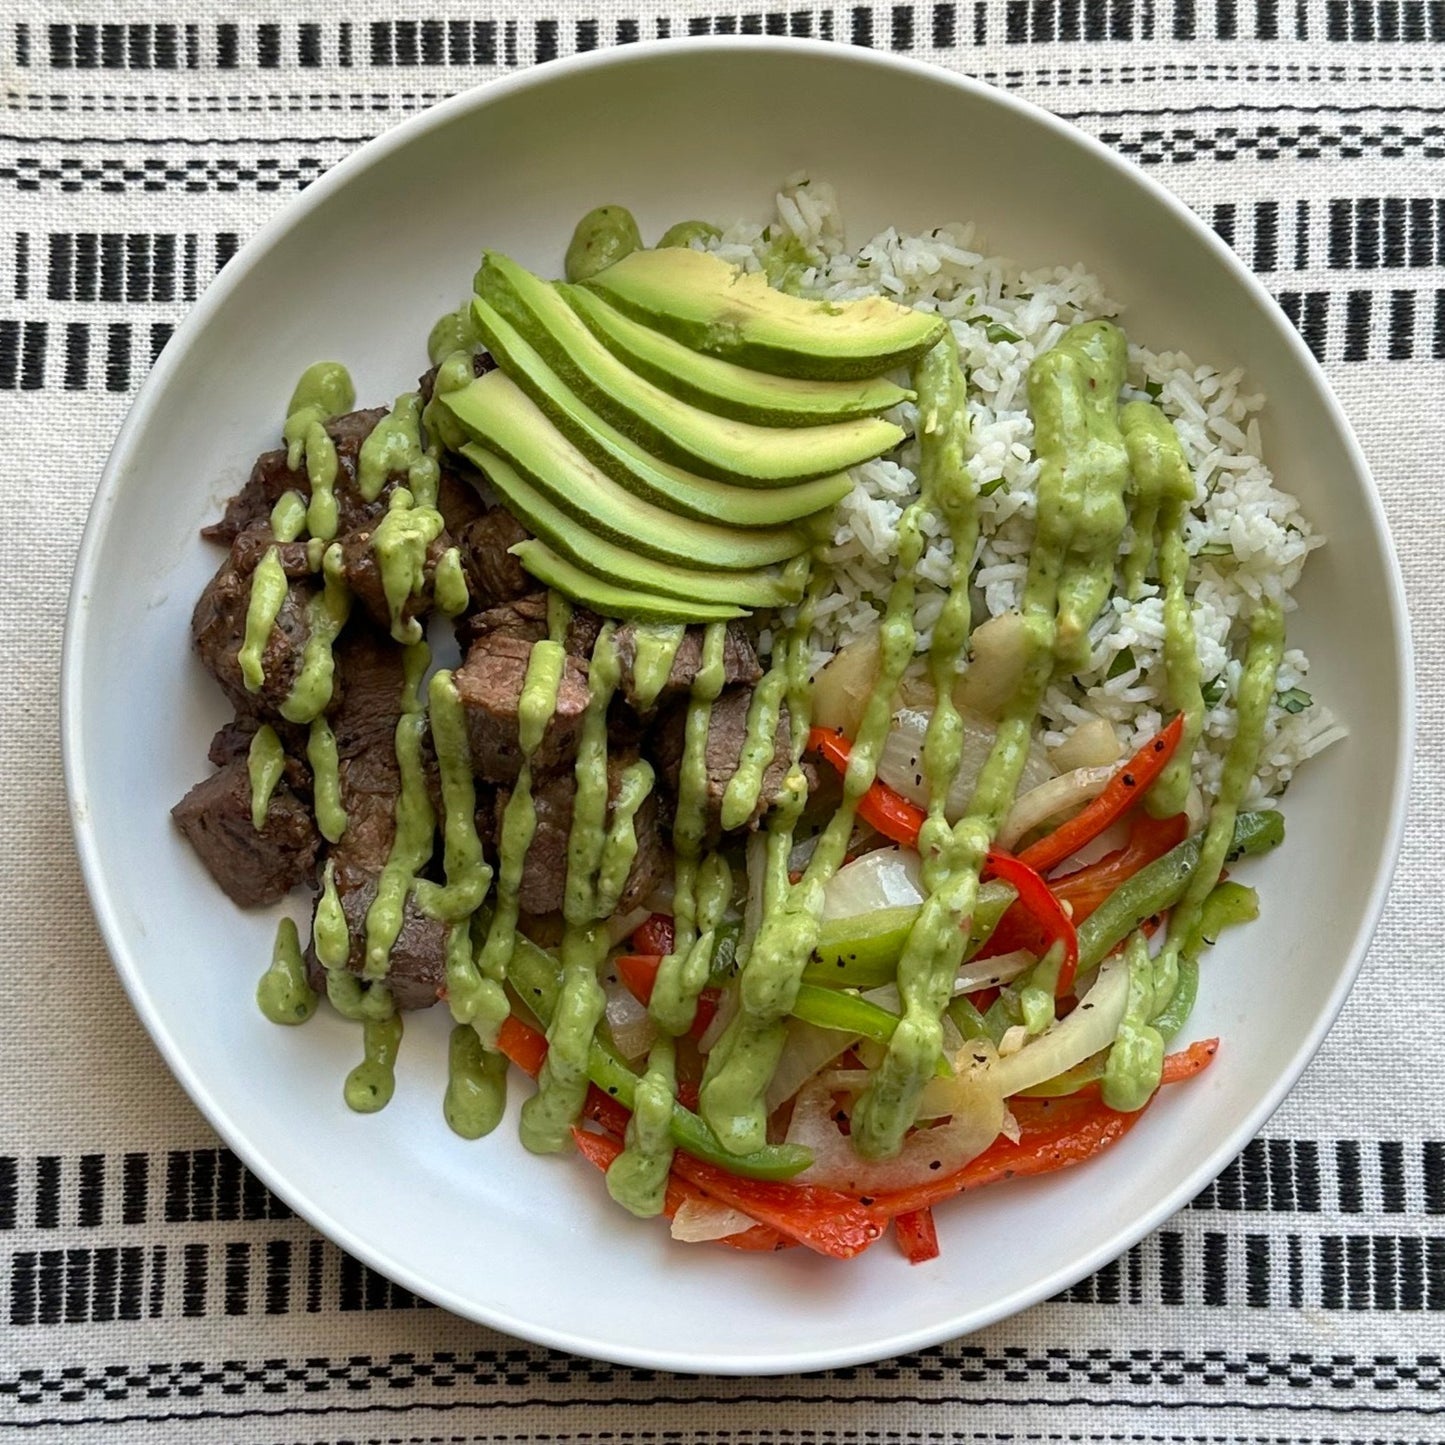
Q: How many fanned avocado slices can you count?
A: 7